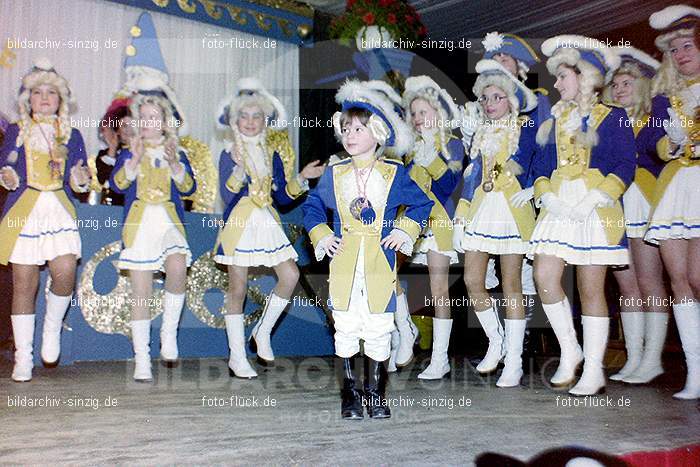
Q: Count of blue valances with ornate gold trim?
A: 1